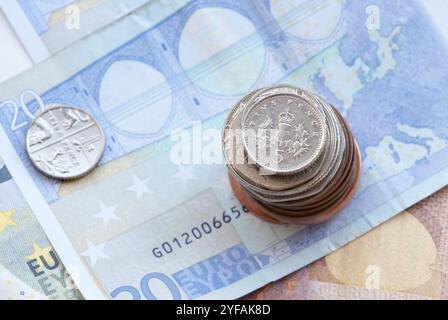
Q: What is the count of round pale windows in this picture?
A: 3